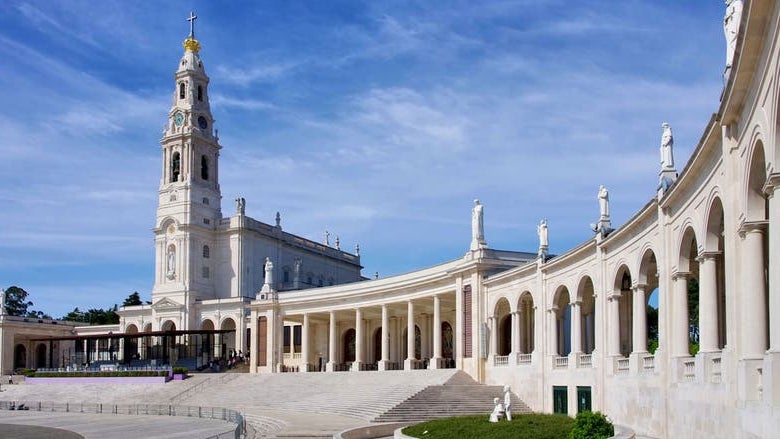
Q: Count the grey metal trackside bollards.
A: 0